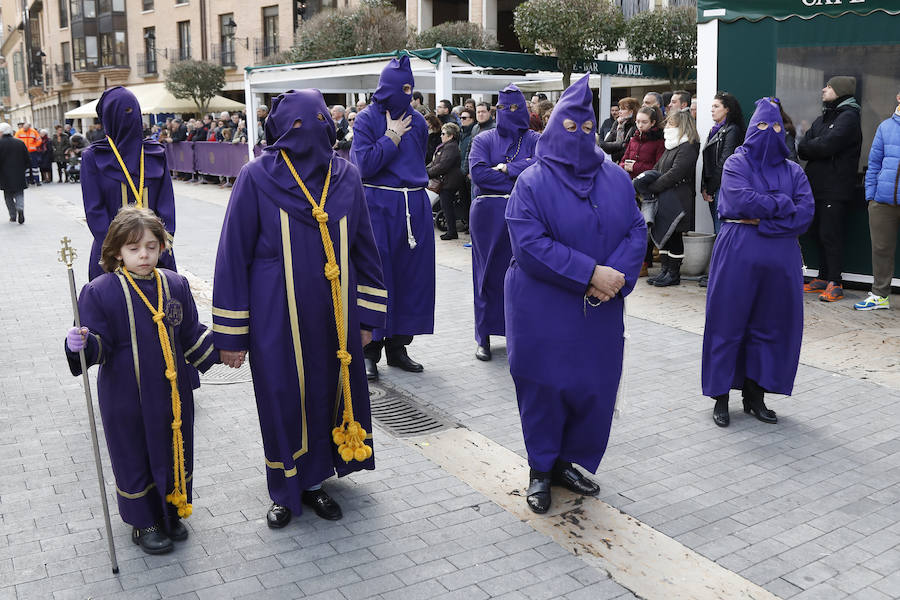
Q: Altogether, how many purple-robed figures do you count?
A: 7